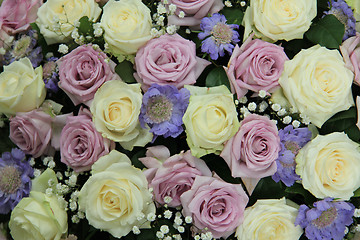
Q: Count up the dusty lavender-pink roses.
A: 11